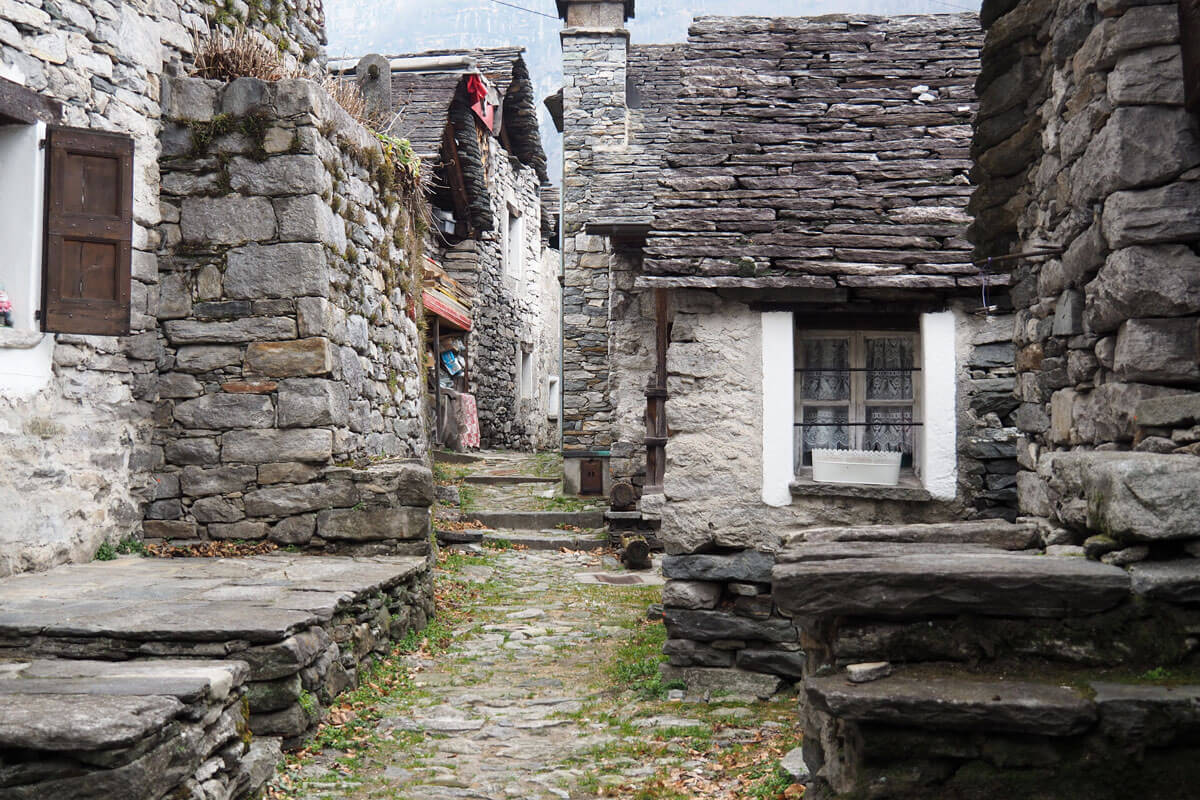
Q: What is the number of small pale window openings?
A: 3